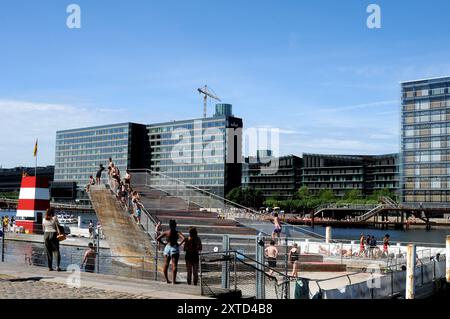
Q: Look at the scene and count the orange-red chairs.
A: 0